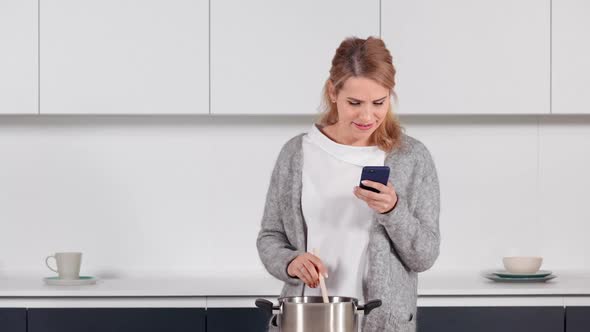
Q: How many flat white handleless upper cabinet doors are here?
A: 5